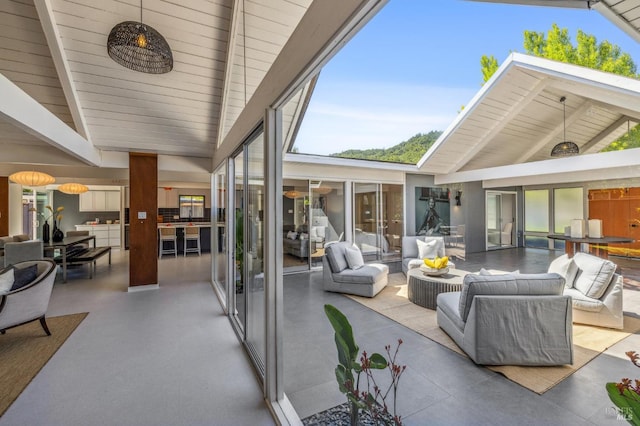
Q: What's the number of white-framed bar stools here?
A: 2